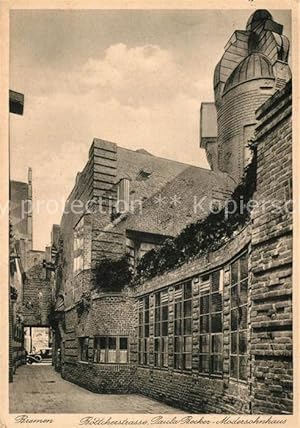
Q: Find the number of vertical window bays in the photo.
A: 5